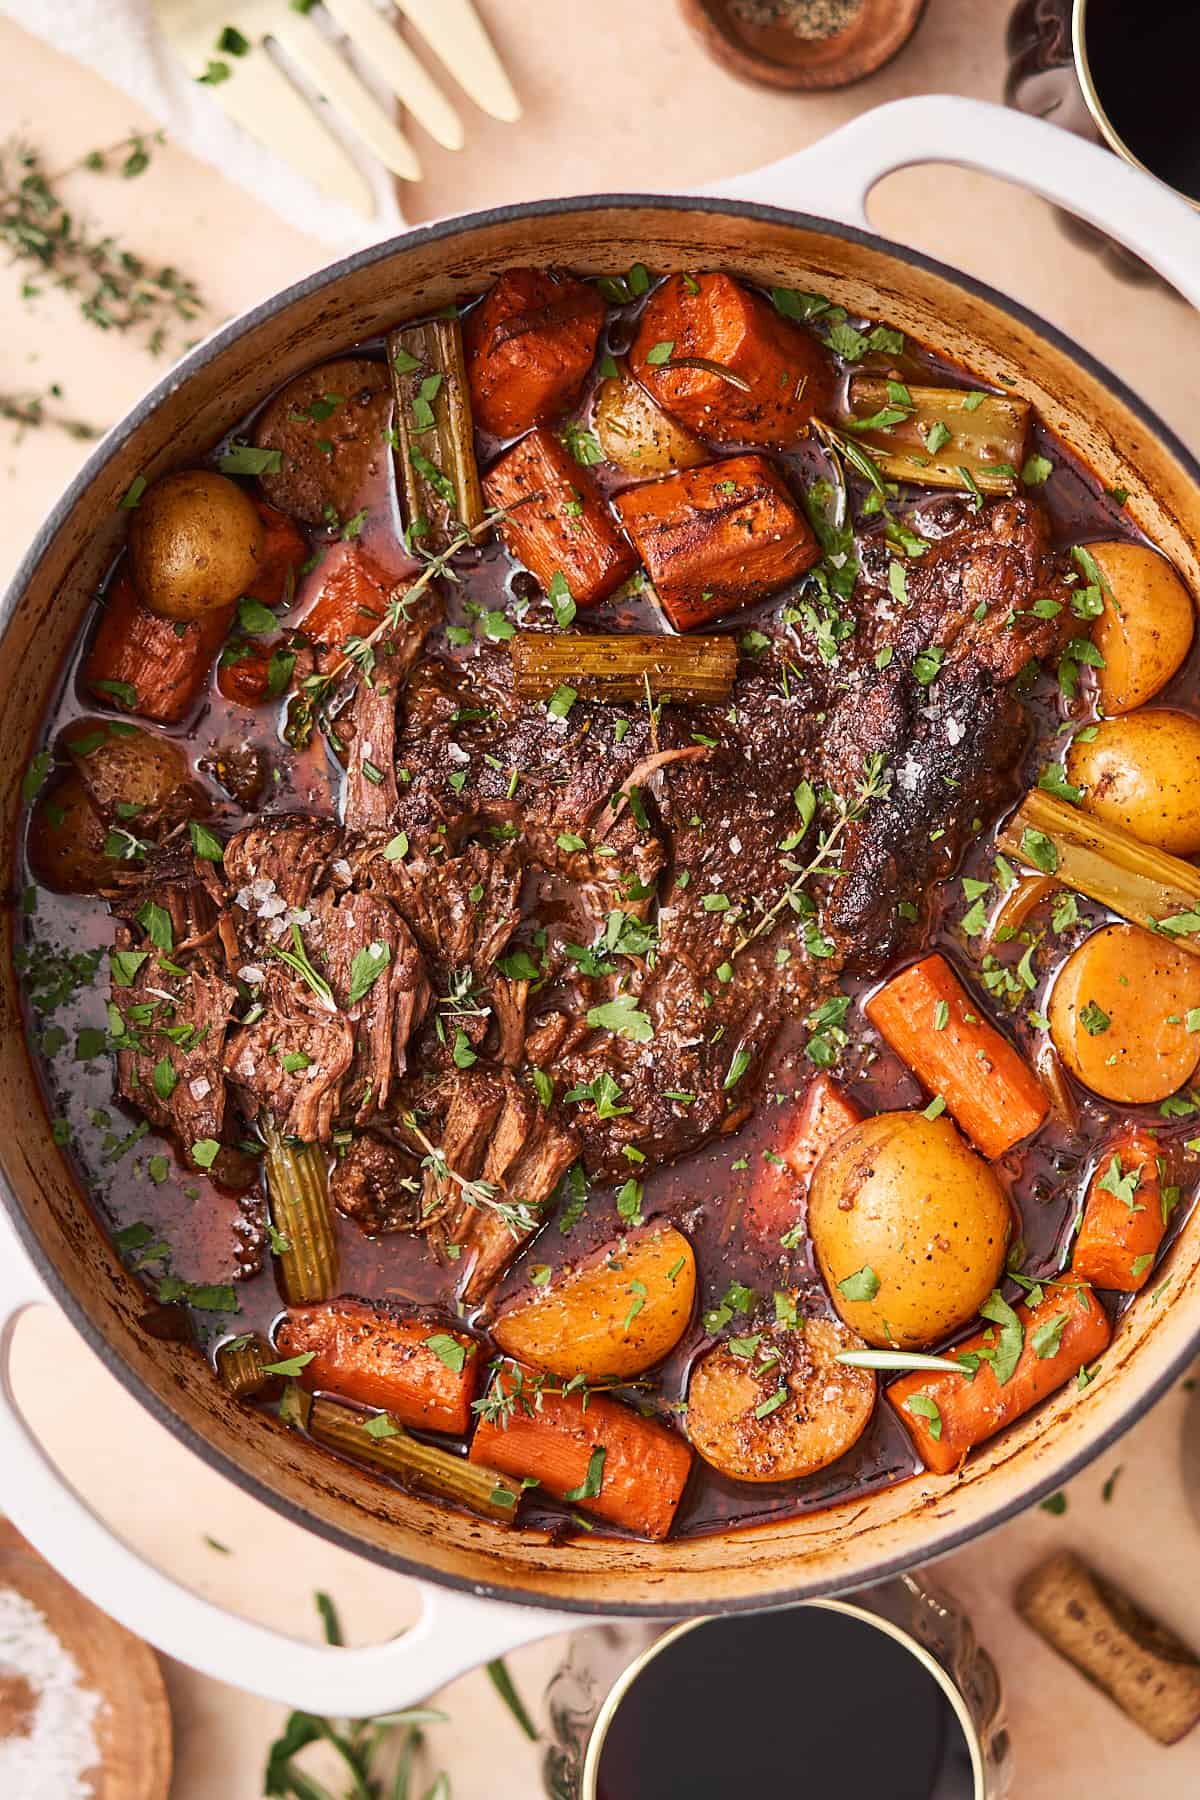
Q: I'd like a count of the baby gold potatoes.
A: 11